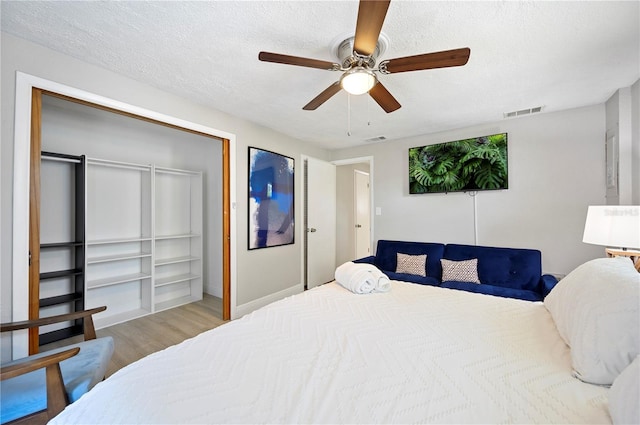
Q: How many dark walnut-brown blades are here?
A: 5